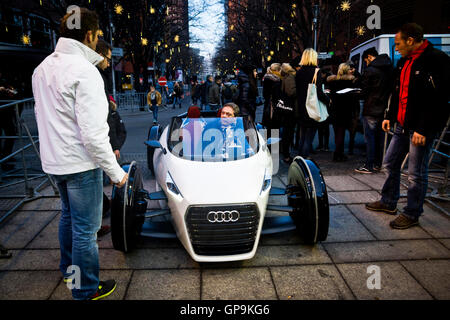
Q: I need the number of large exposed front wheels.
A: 2